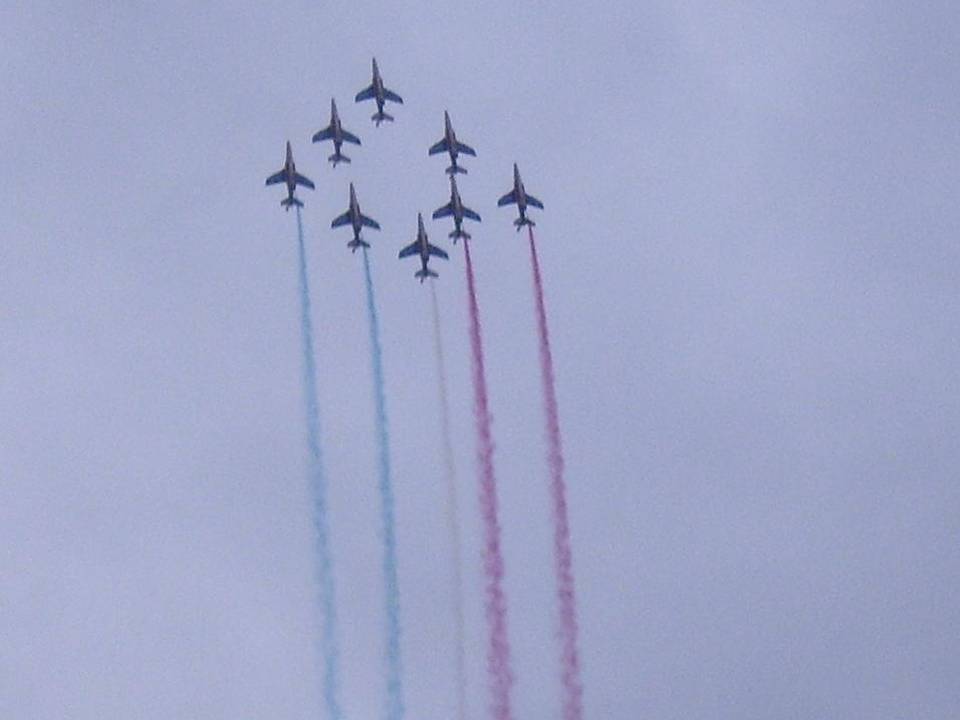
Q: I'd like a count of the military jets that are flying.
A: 8